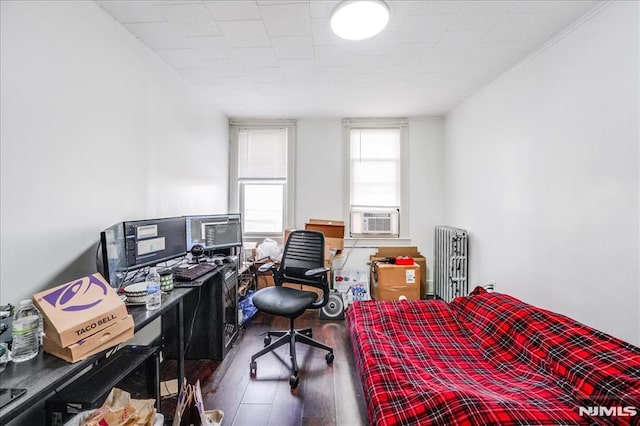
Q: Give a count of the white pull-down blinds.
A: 2